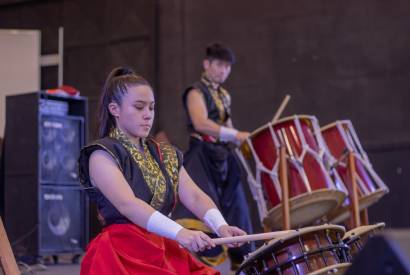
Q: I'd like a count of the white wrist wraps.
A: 3